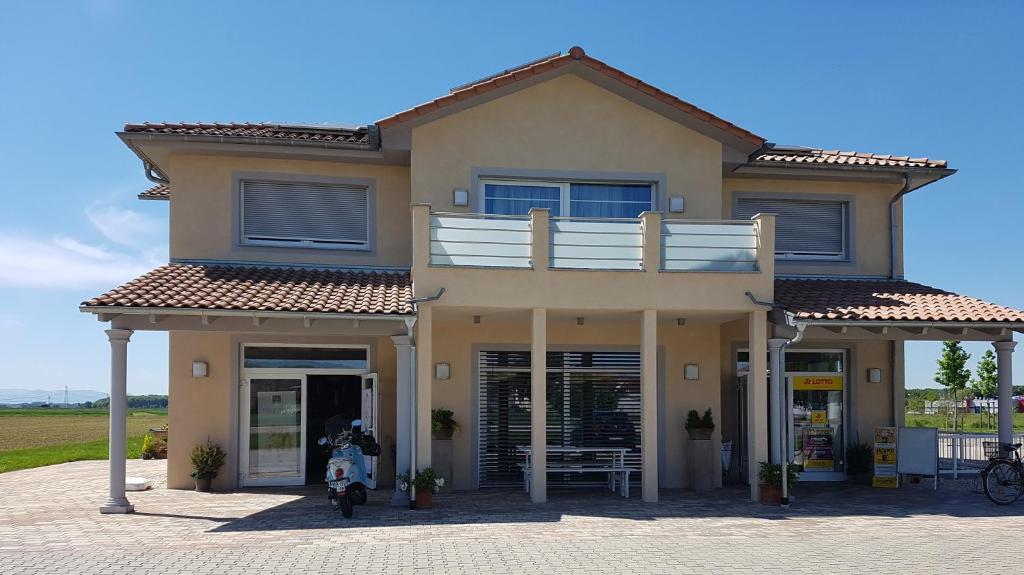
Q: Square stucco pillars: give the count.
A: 4